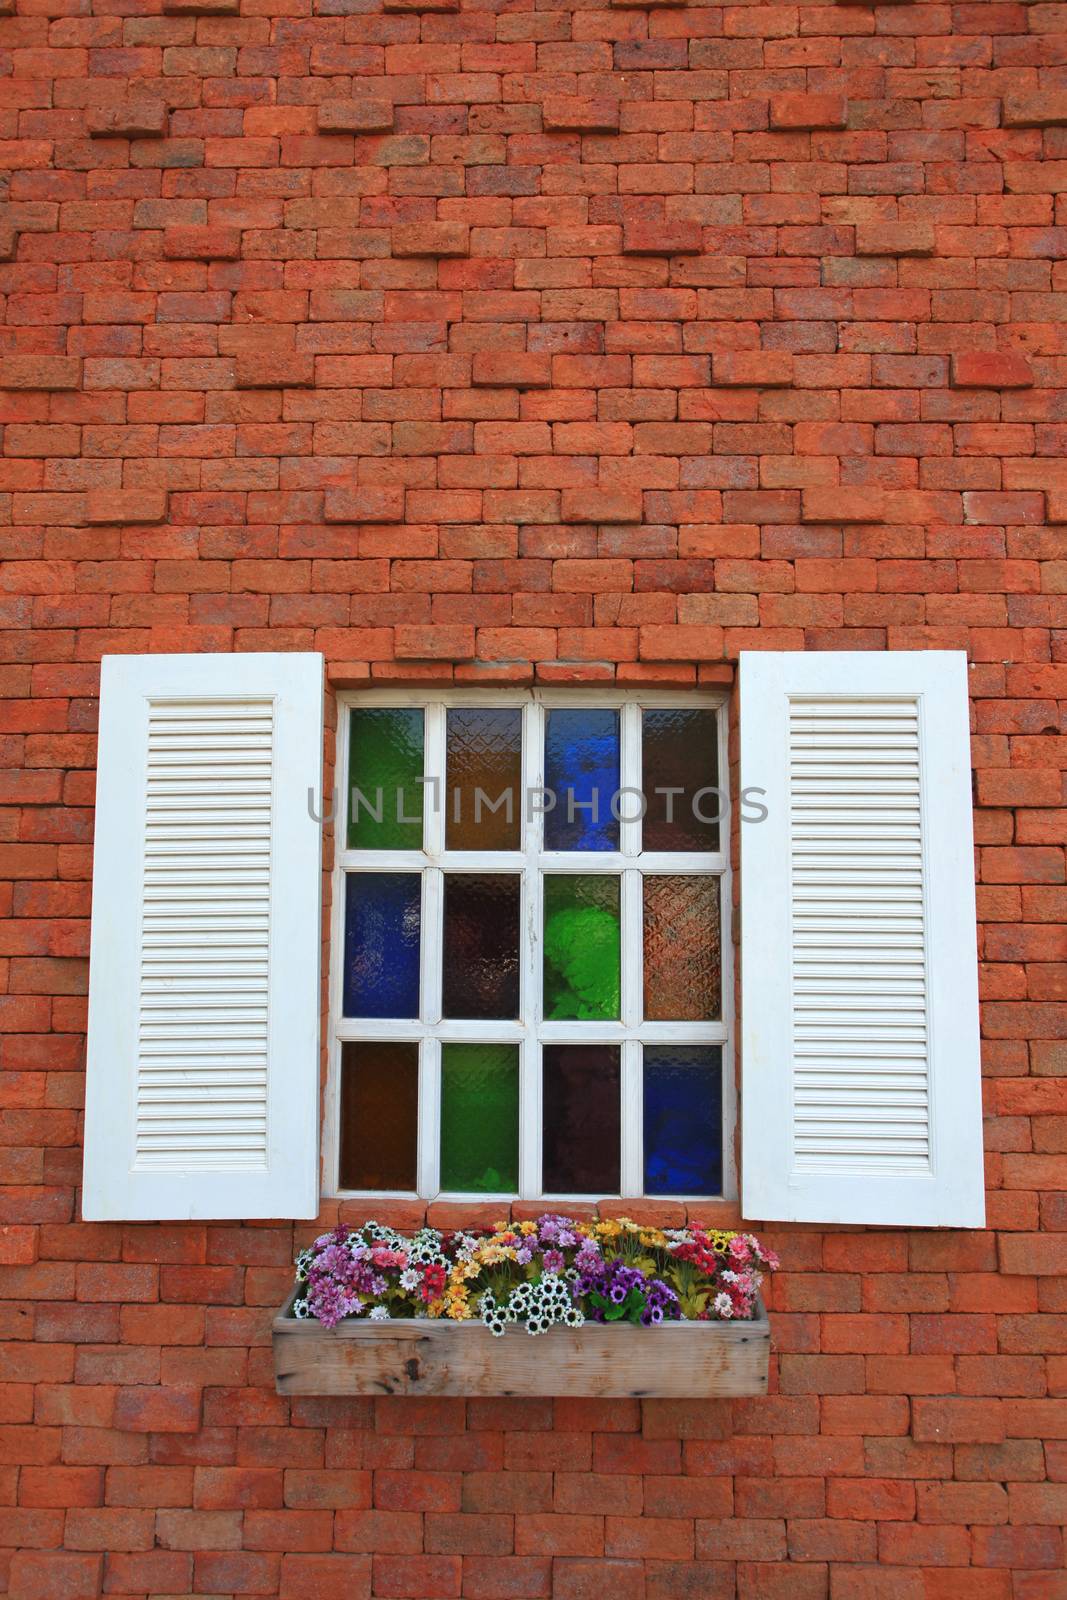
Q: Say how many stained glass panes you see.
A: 12